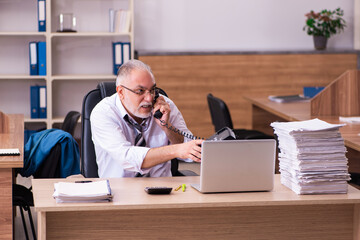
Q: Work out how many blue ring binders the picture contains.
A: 7